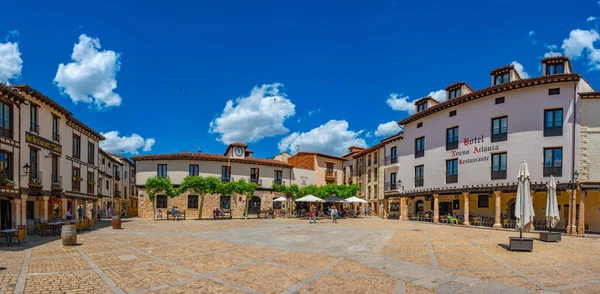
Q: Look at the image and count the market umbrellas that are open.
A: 4